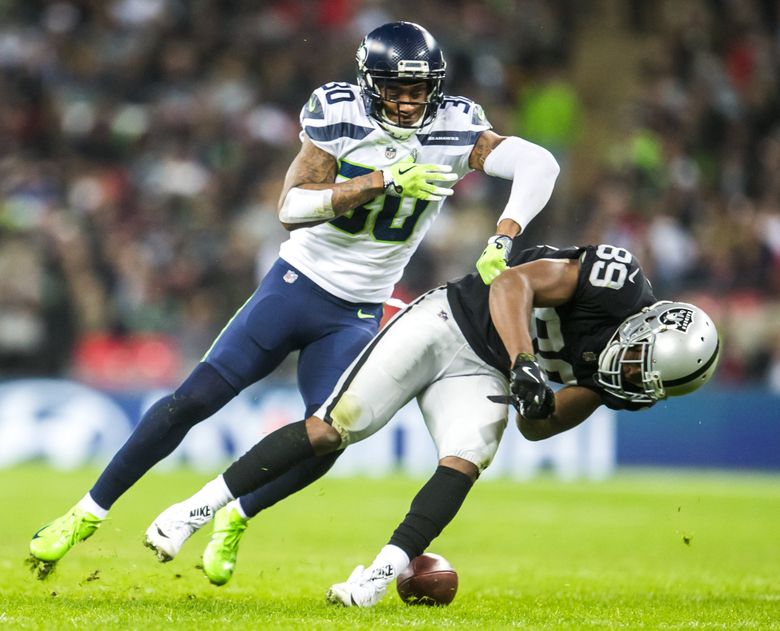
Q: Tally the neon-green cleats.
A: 2